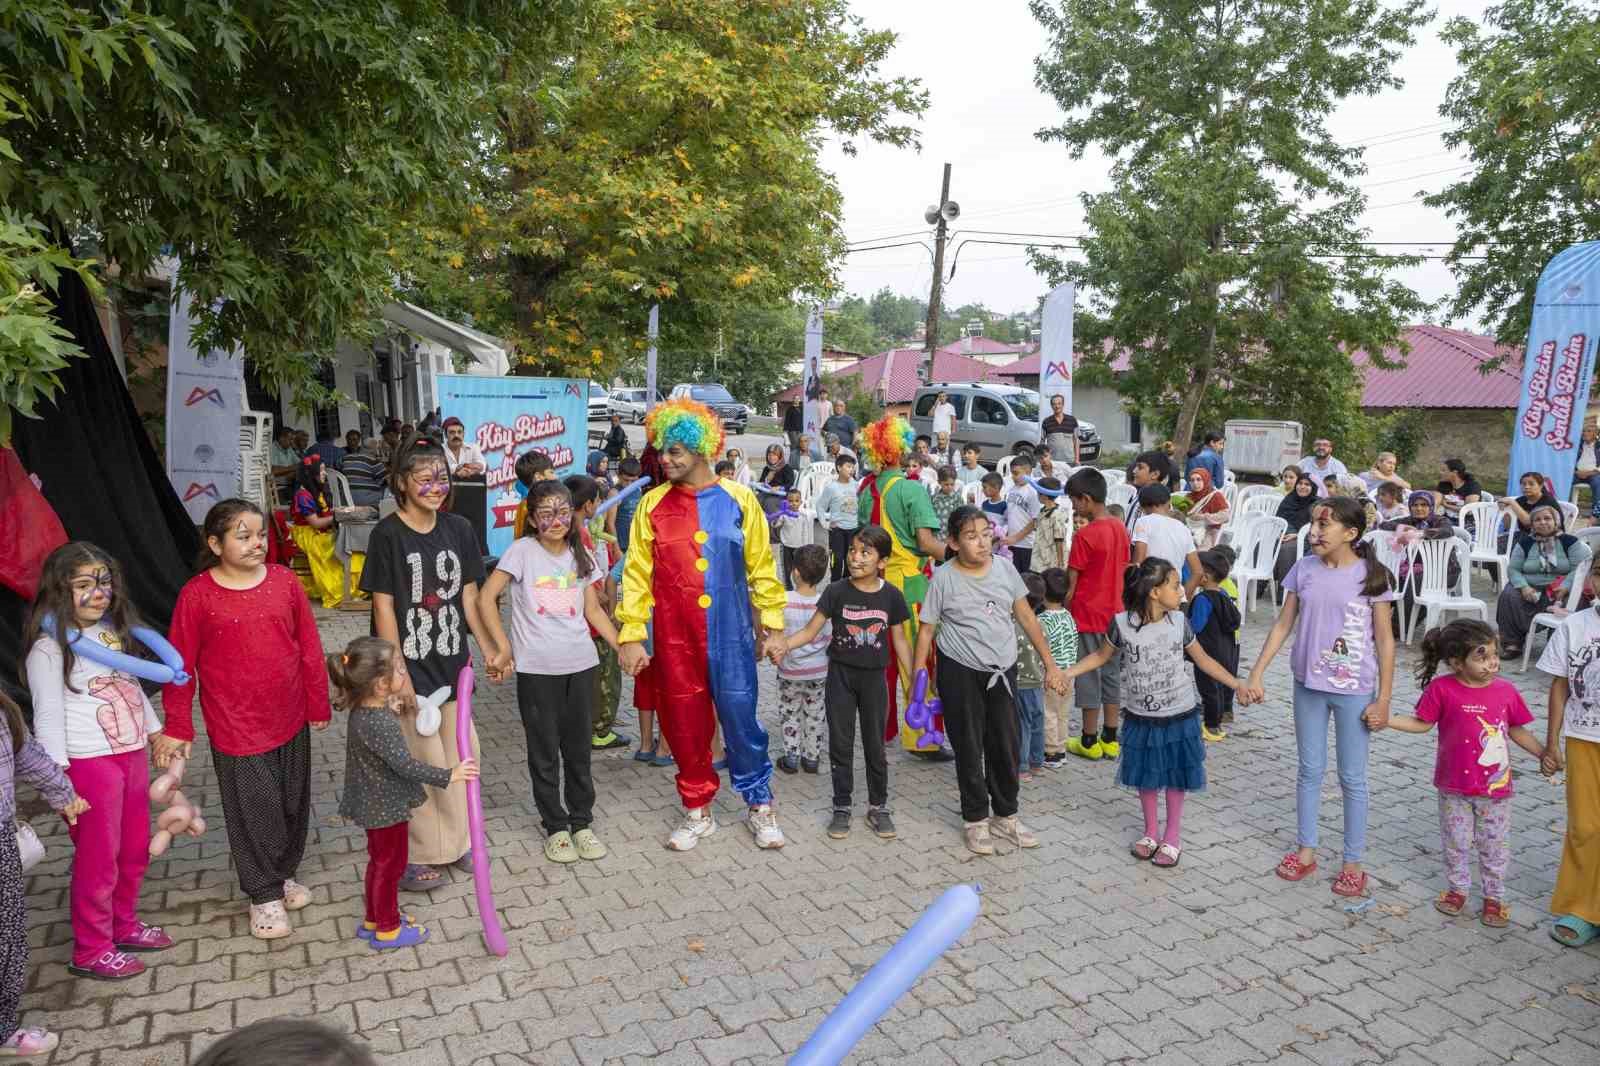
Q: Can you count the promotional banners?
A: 6